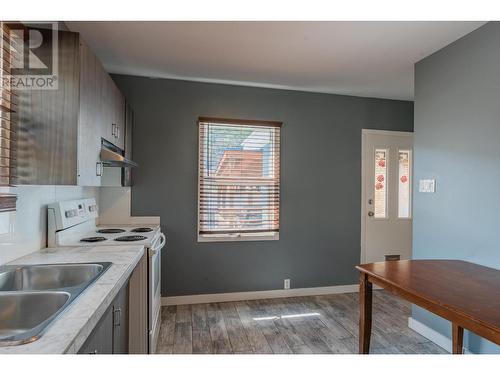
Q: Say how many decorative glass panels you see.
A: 2